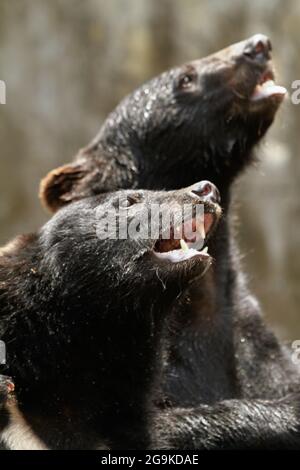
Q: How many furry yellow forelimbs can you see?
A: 0